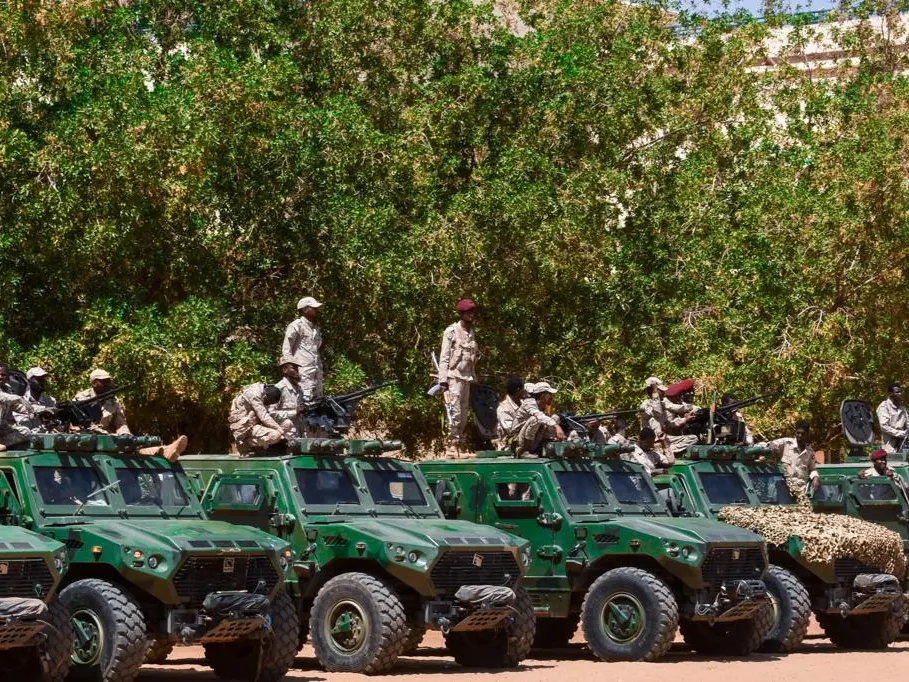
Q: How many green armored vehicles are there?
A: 6